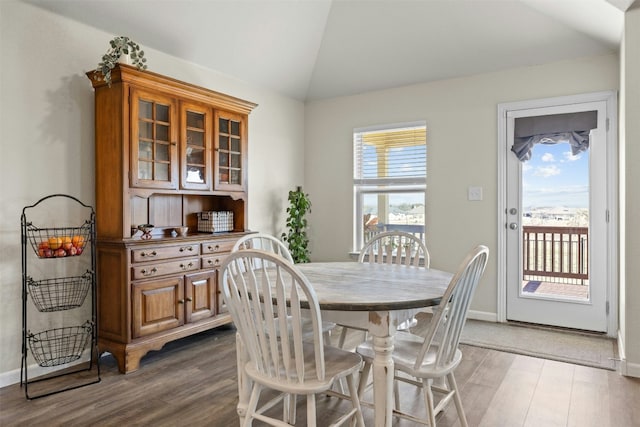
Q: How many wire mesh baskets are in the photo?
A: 3